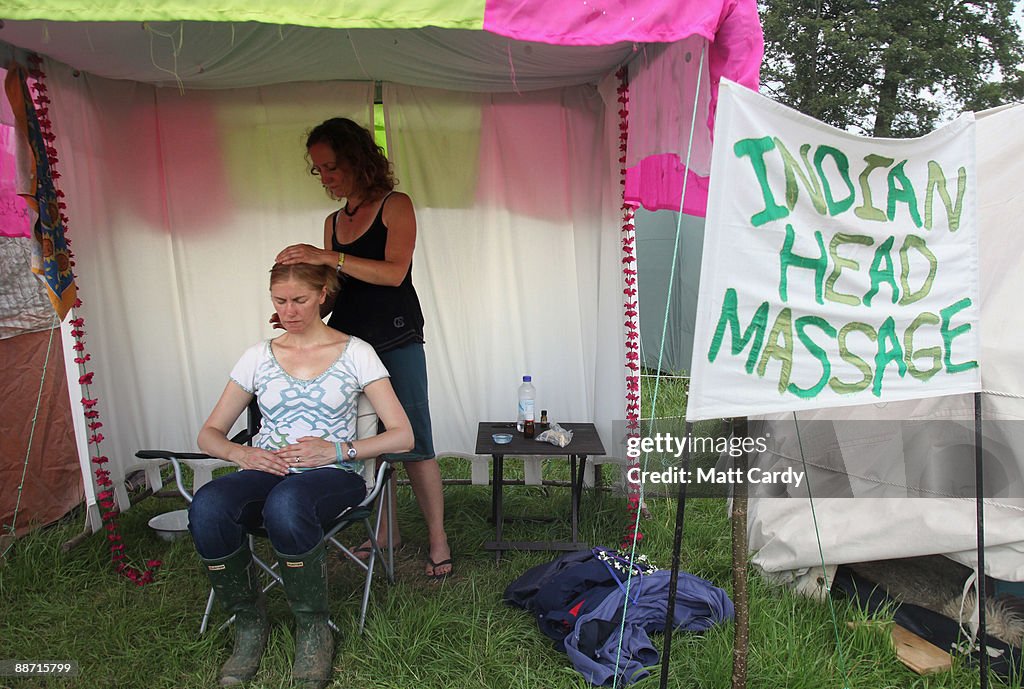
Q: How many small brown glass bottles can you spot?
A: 2